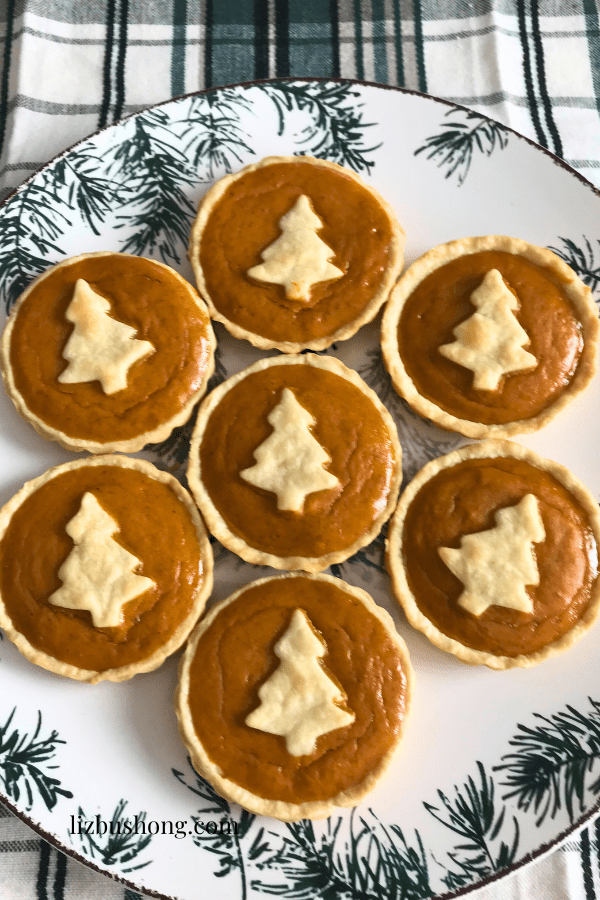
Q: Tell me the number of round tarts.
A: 7